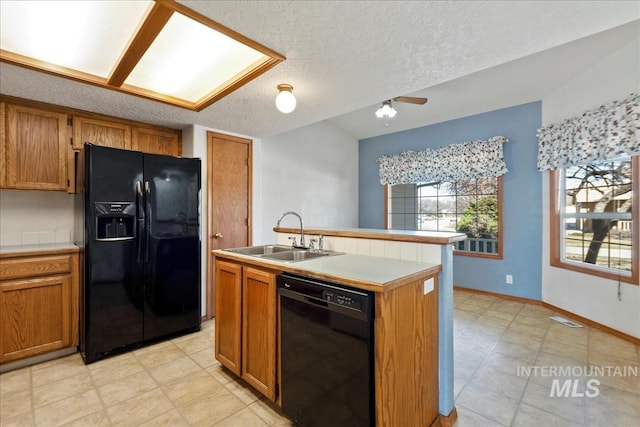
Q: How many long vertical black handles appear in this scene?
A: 2